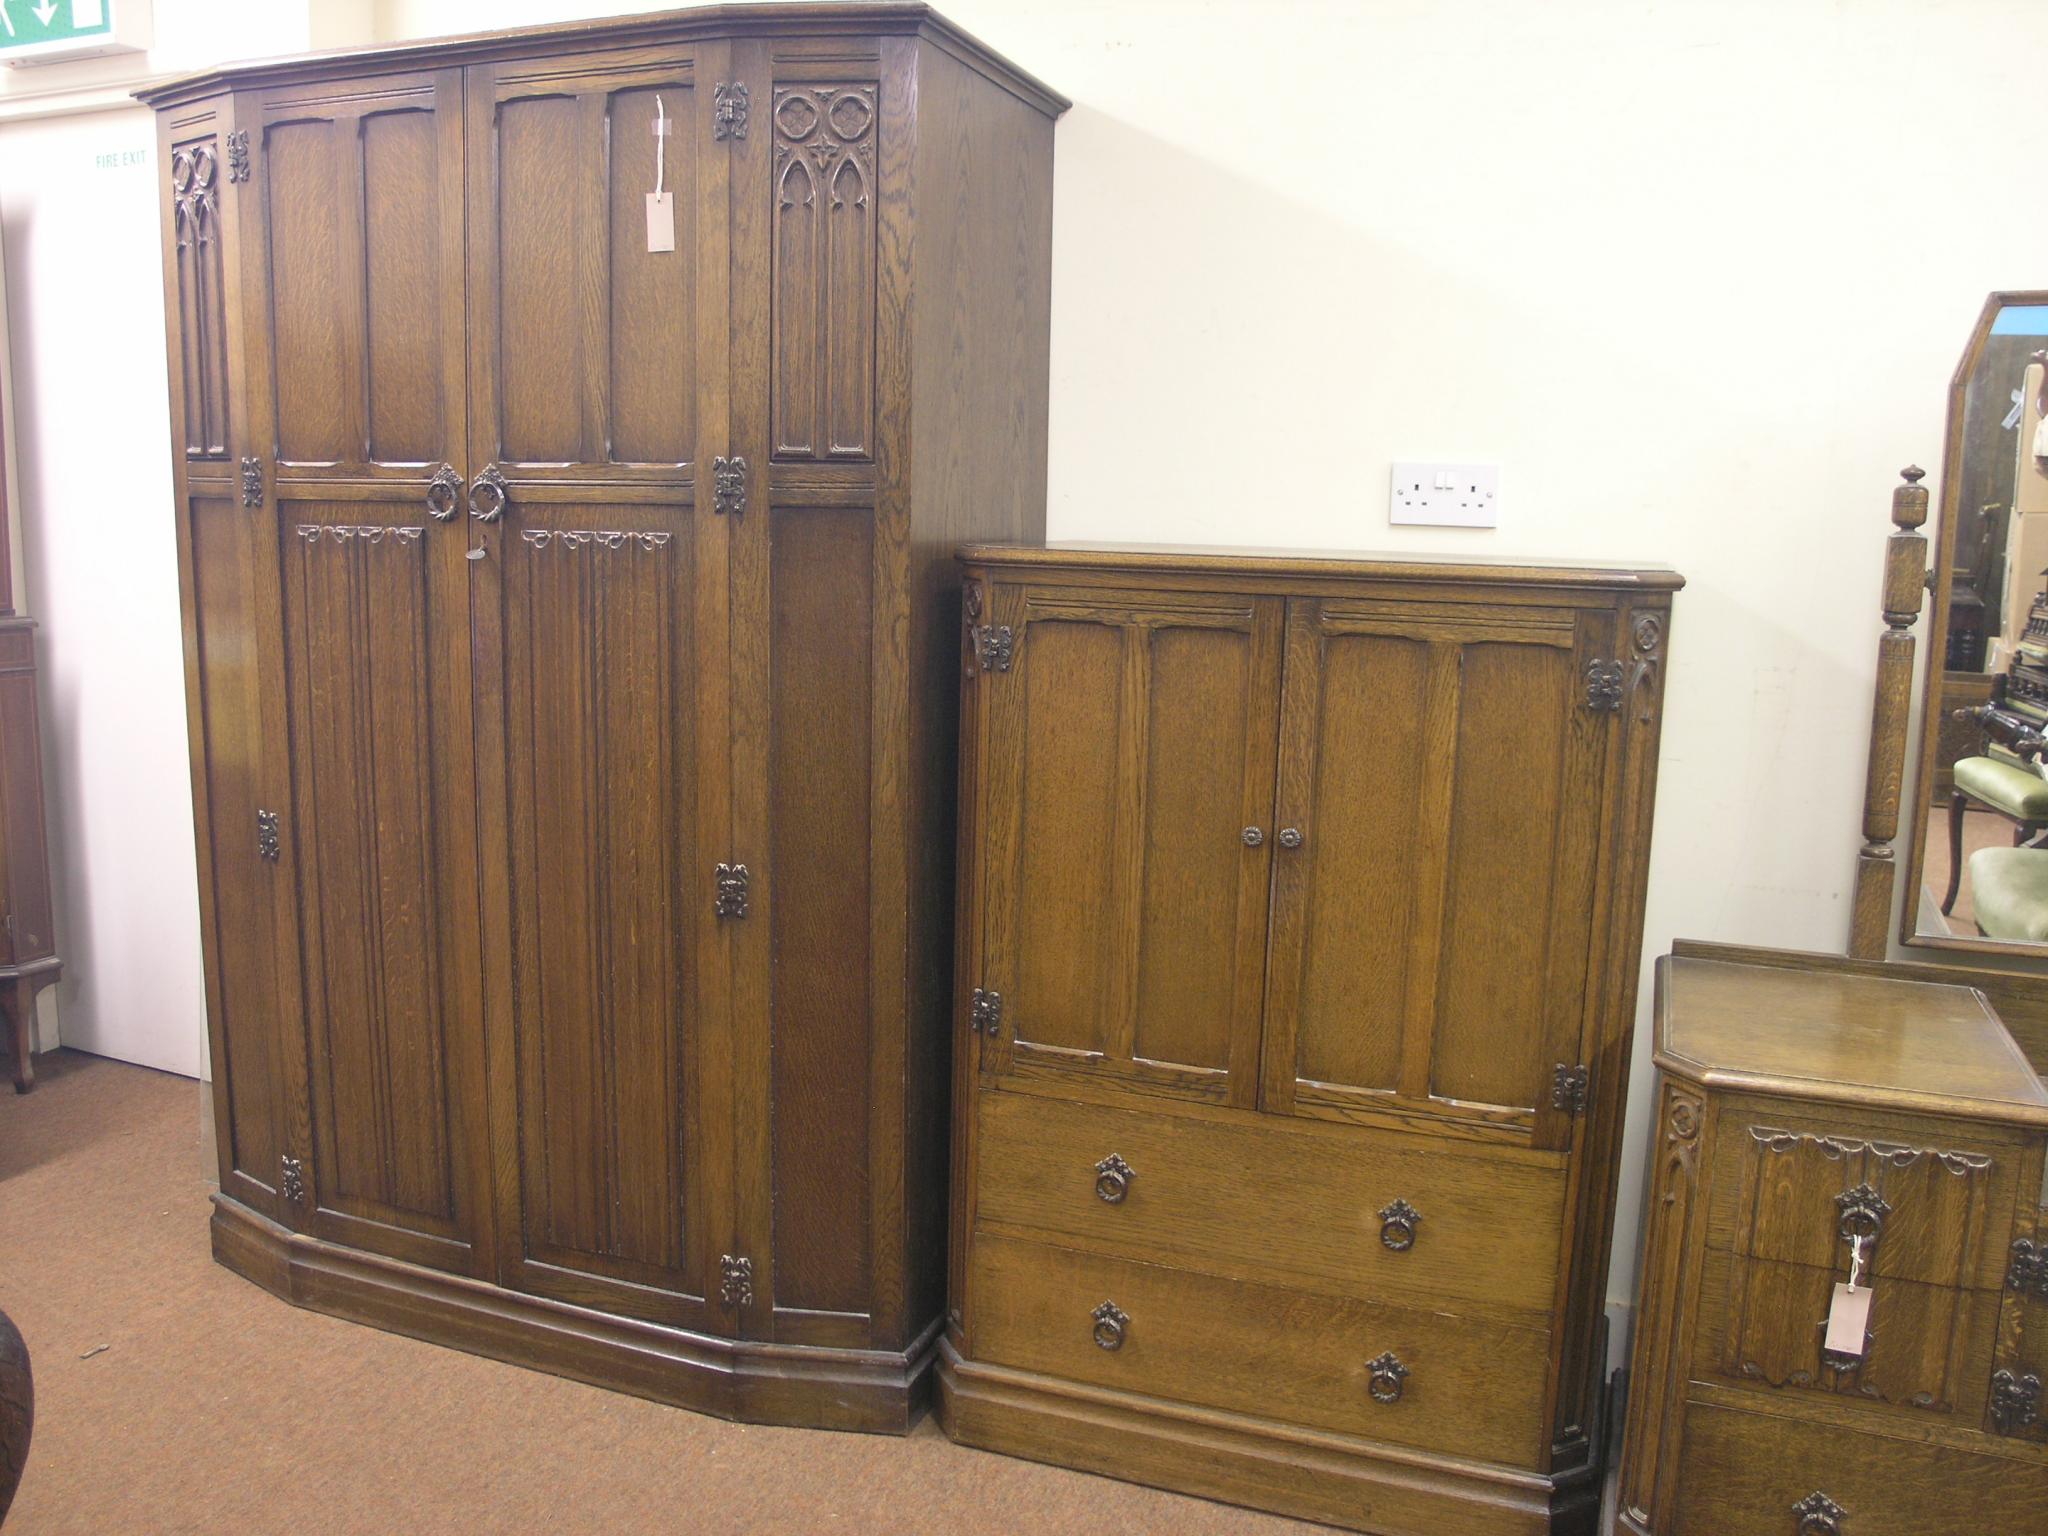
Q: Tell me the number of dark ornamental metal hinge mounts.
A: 14